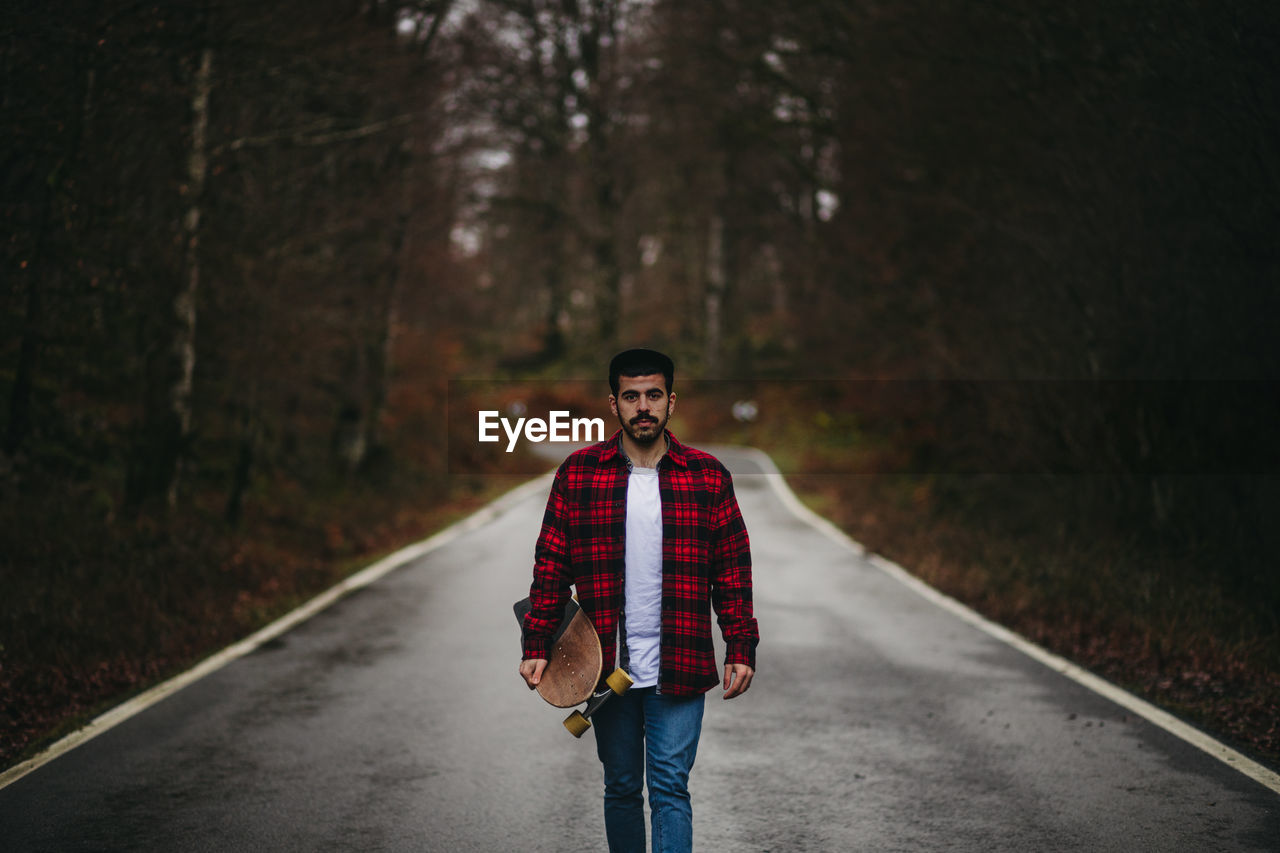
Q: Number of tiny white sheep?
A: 0